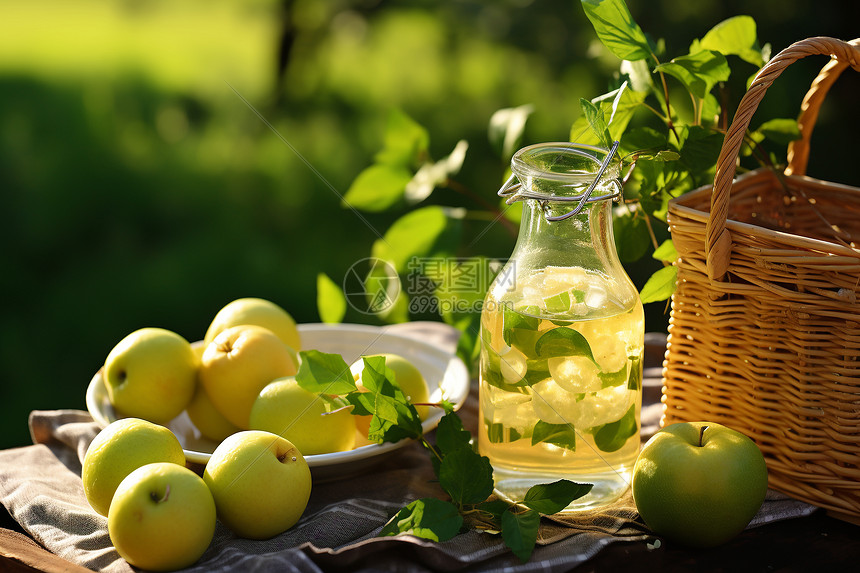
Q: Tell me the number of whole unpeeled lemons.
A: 0